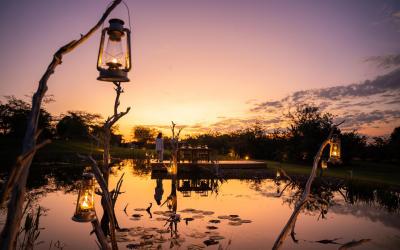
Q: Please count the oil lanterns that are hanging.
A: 3